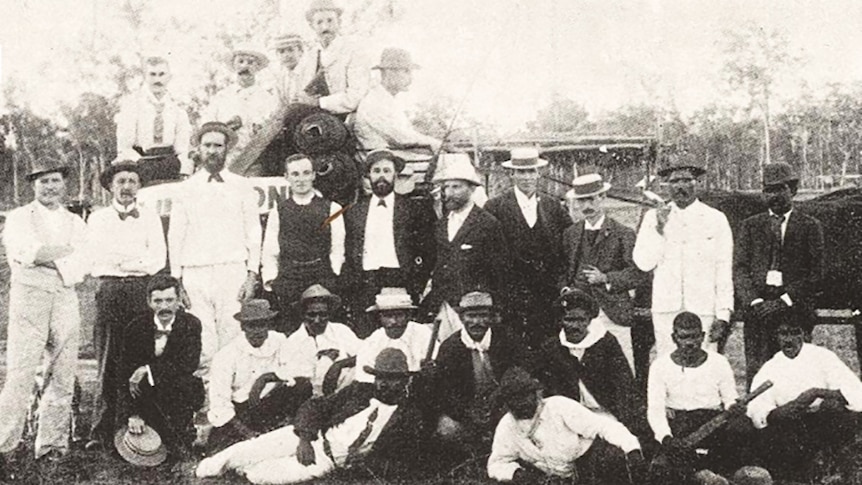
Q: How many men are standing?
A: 10